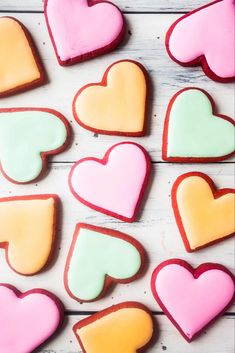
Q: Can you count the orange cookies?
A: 5